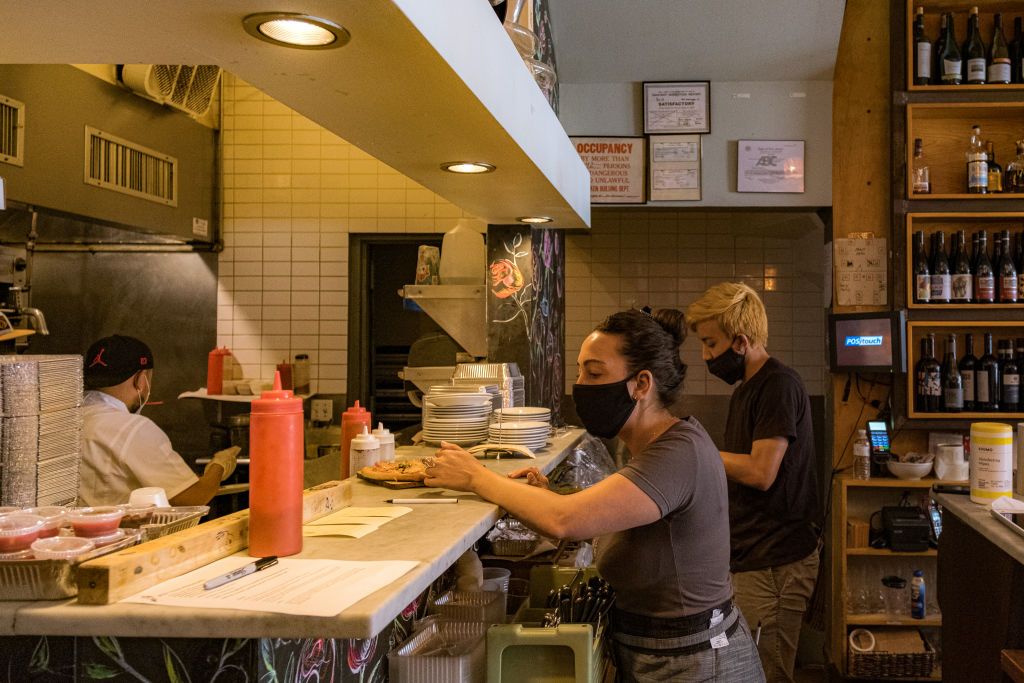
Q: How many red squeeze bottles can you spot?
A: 4